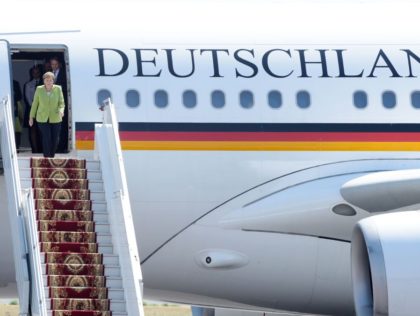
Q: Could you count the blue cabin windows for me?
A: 11